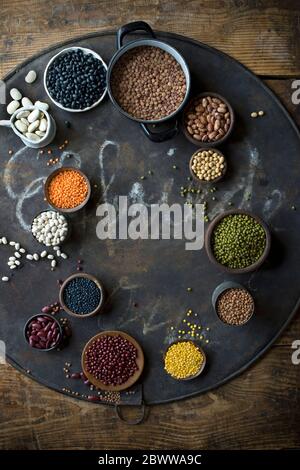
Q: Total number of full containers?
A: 13